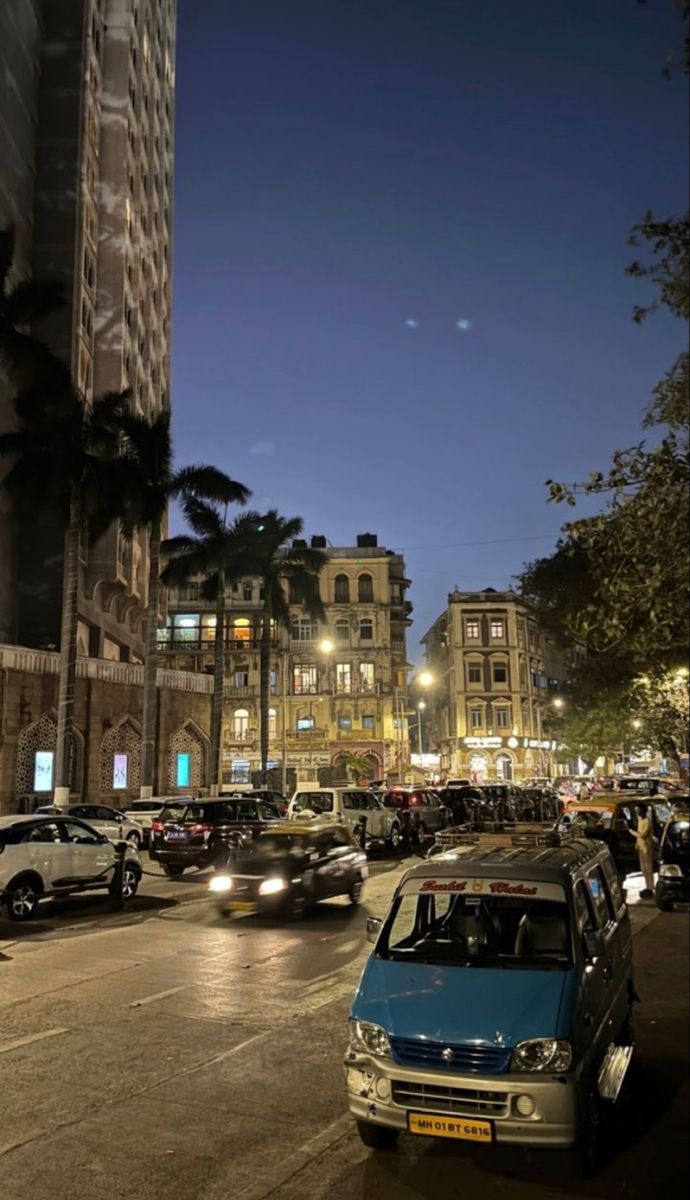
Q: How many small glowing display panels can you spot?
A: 3